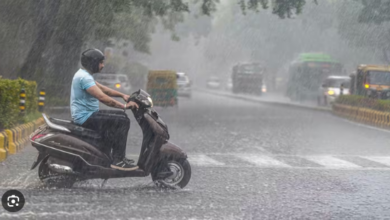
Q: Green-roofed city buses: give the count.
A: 1